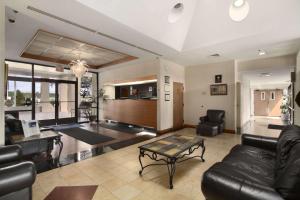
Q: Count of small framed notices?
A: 3